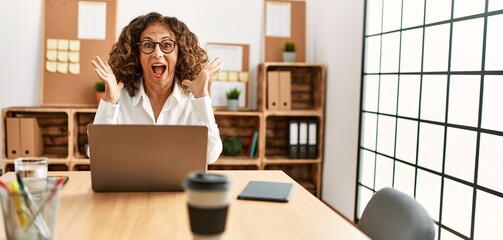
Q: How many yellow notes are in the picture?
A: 13